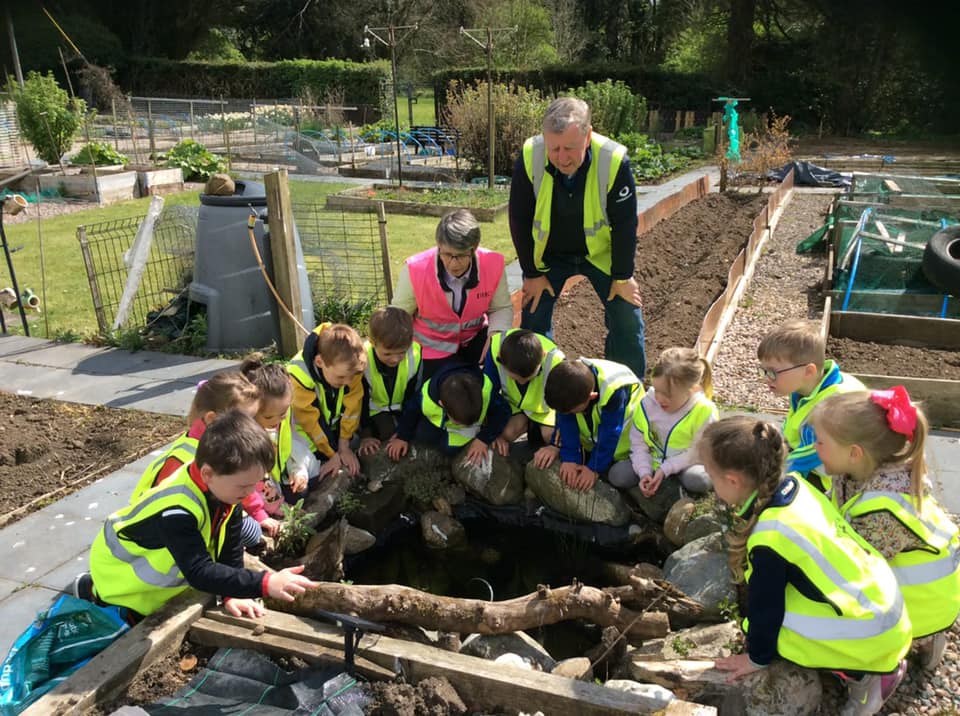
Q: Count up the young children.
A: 12